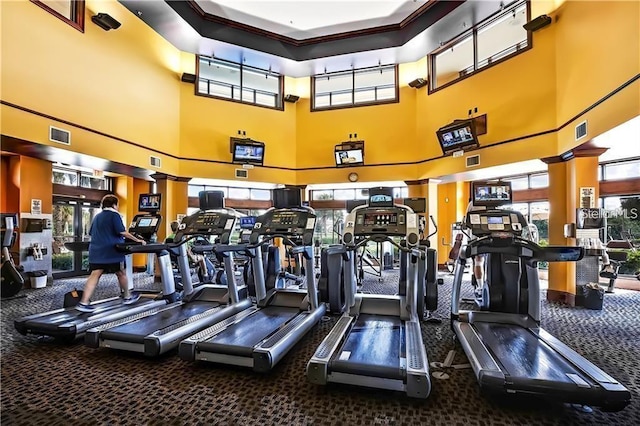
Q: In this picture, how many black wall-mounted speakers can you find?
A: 5